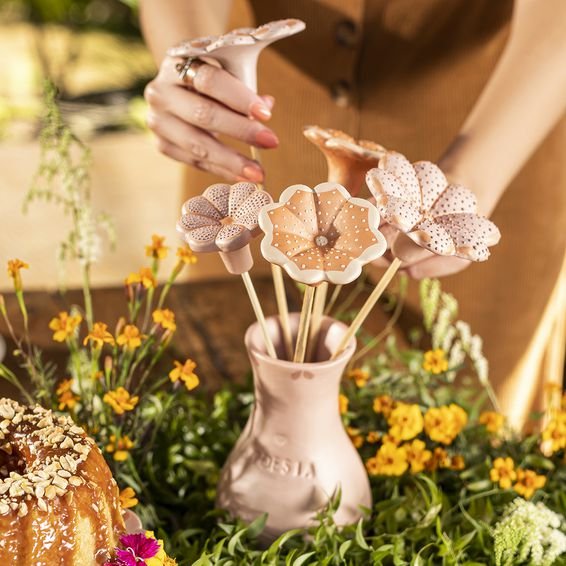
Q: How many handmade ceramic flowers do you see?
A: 5